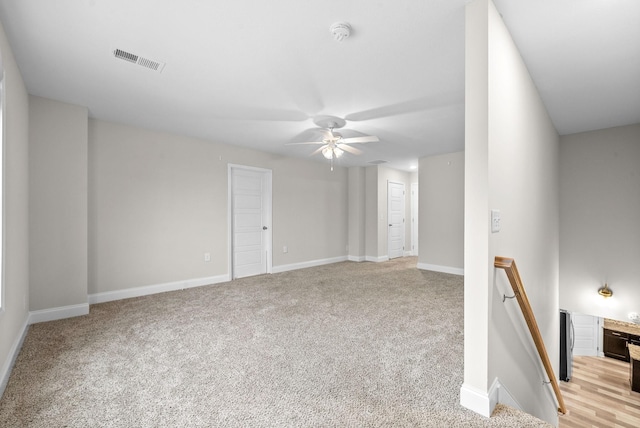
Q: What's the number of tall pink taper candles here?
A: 0